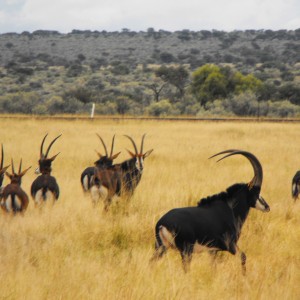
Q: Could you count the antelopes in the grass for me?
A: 7